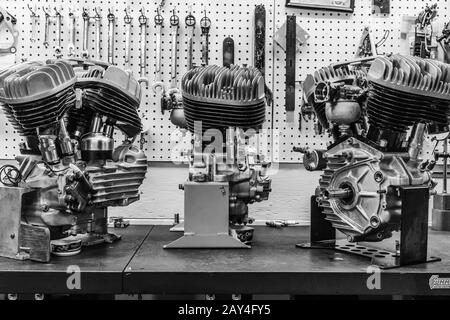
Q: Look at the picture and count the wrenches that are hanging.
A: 13